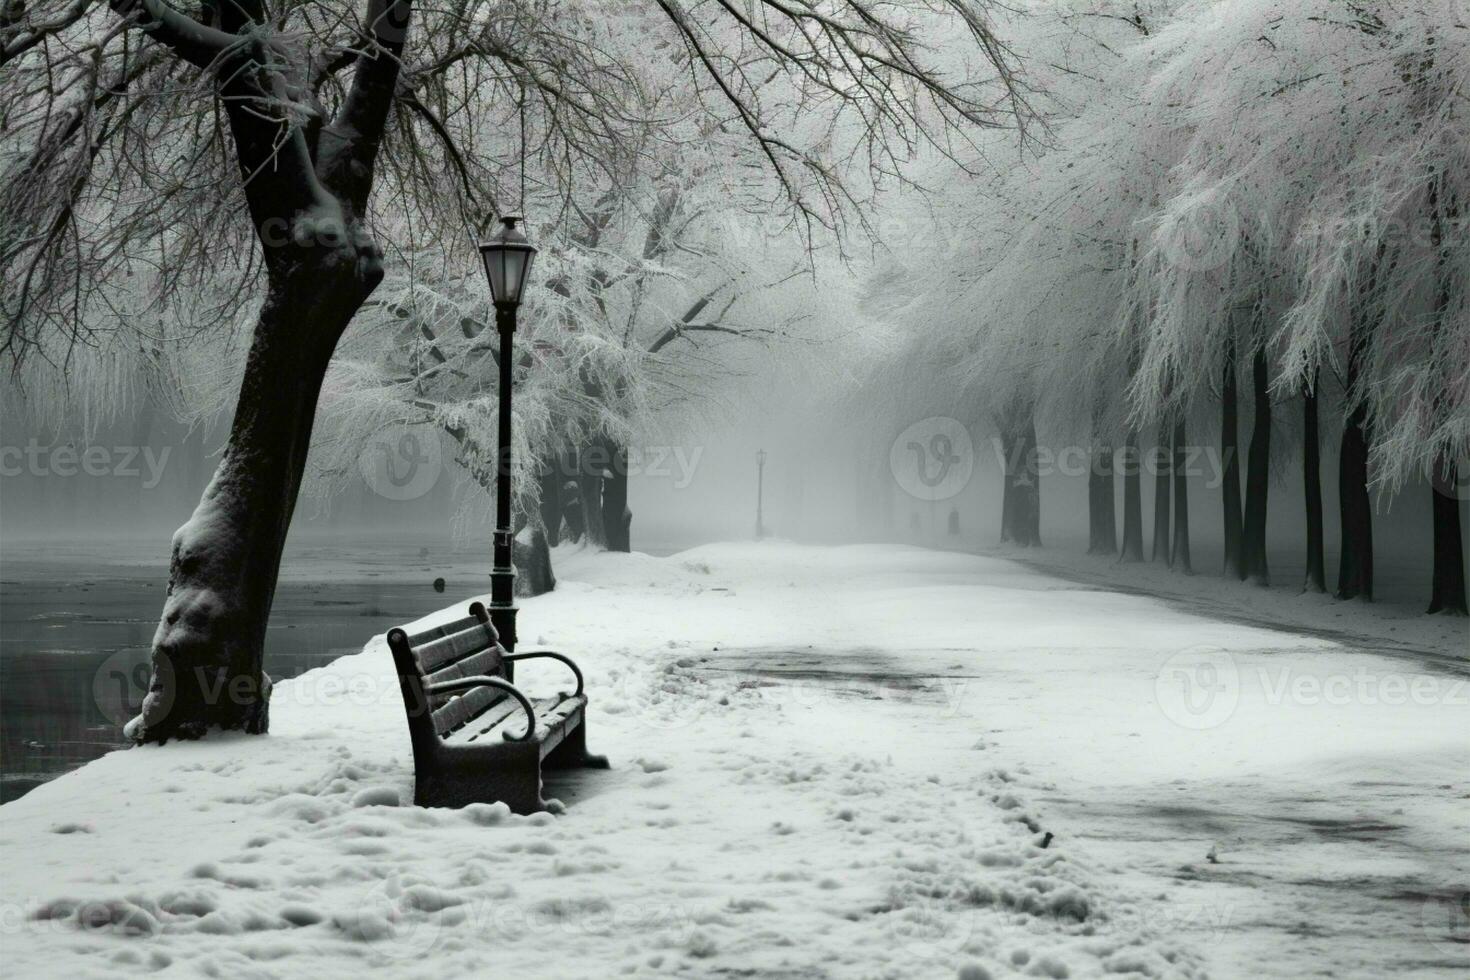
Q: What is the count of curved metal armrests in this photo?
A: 2